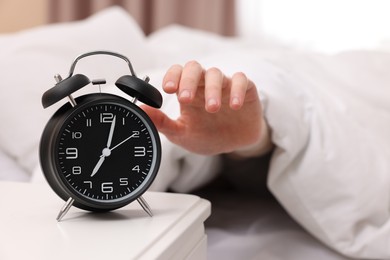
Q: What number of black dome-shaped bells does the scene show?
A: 2